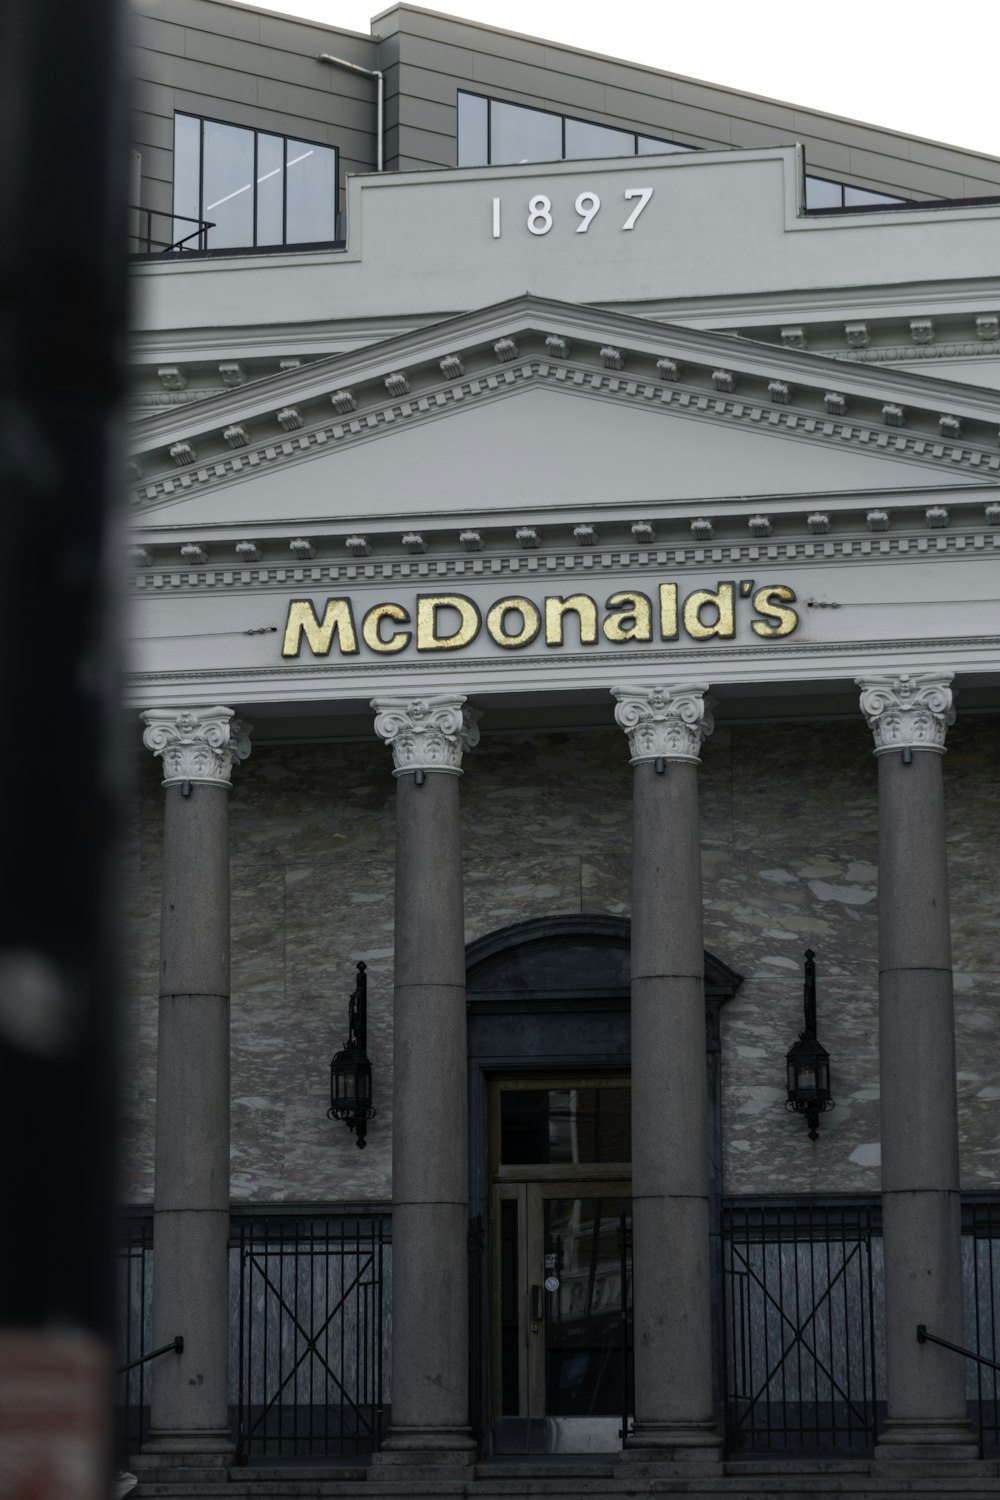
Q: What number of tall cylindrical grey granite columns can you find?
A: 4